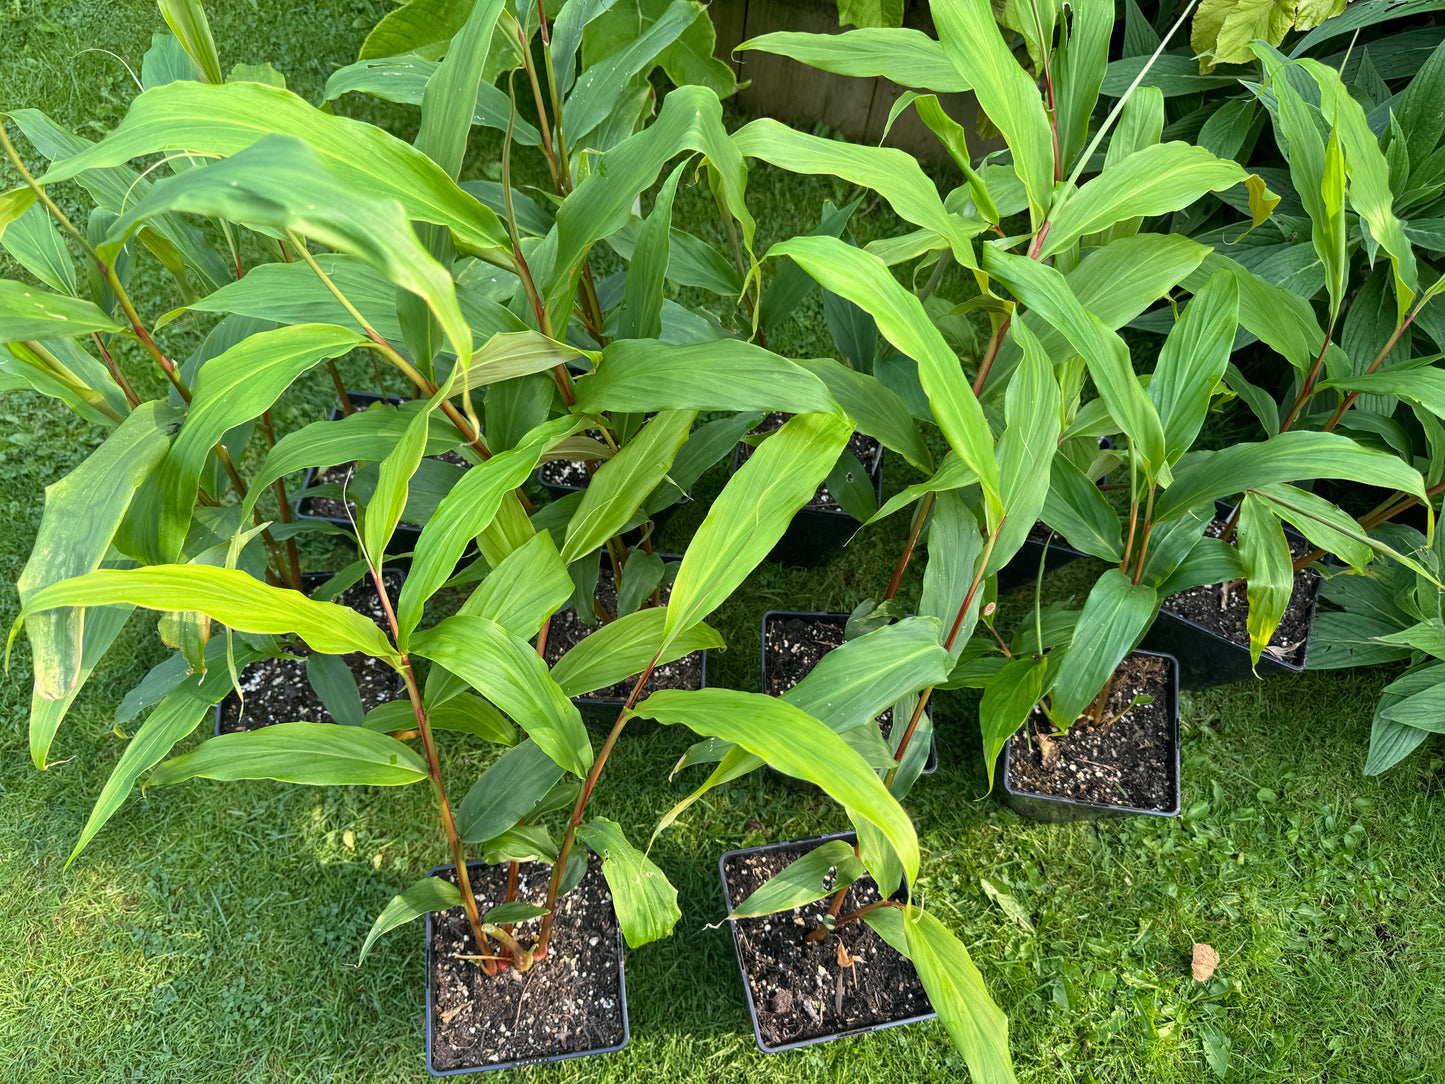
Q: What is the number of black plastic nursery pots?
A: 11